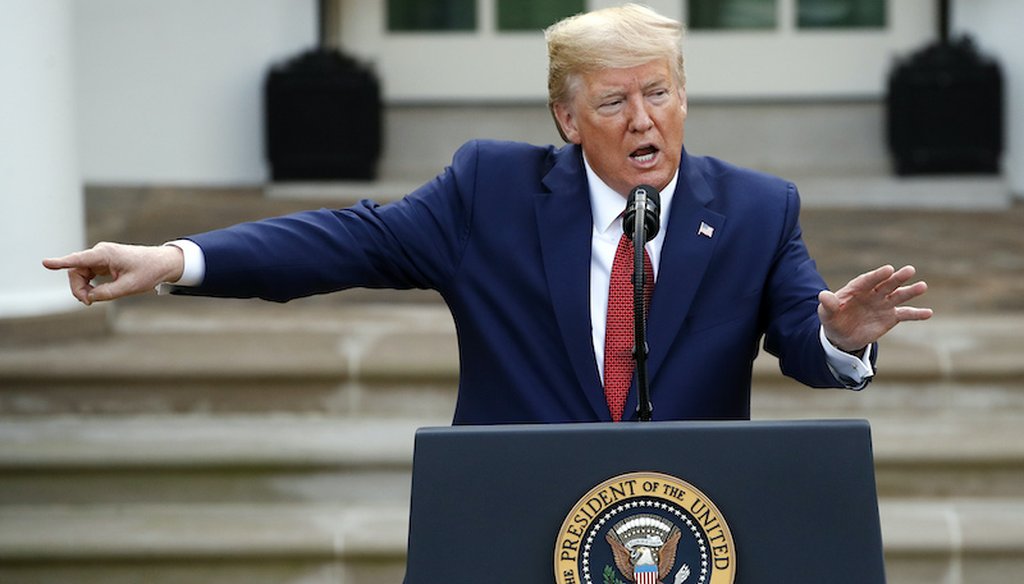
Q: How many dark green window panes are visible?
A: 4